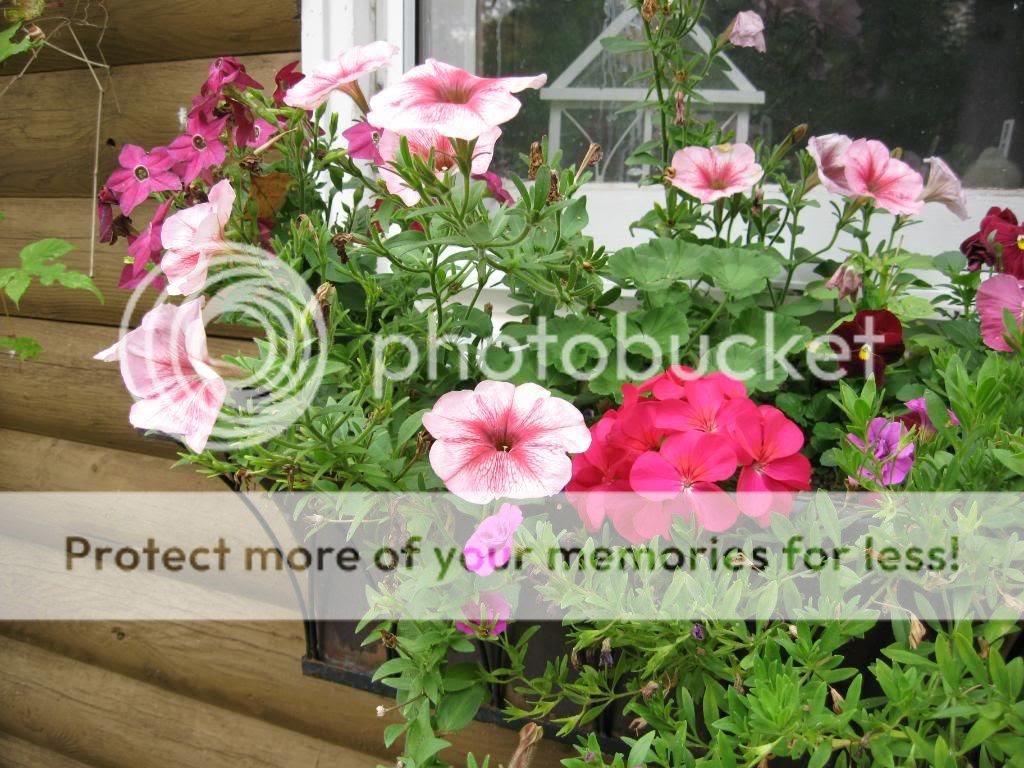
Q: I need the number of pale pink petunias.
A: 11